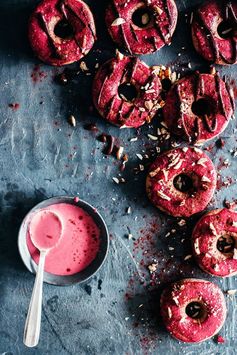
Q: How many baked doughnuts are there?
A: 8